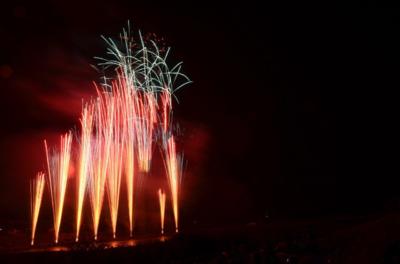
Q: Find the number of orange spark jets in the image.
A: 8